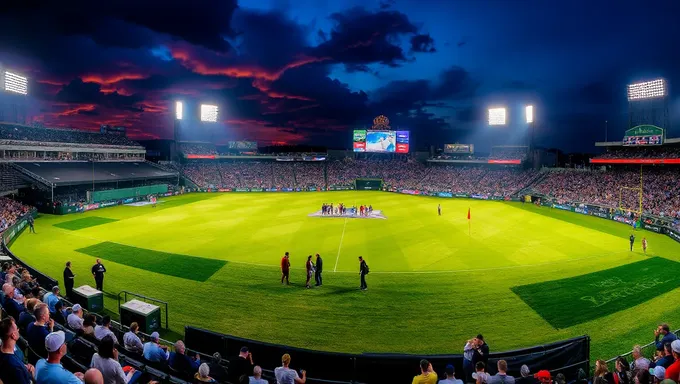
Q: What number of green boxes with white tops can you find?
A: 2